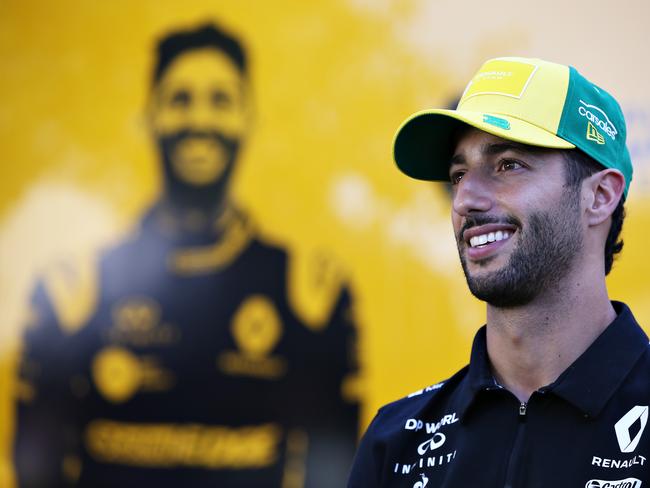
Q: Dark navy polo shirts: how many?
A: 1